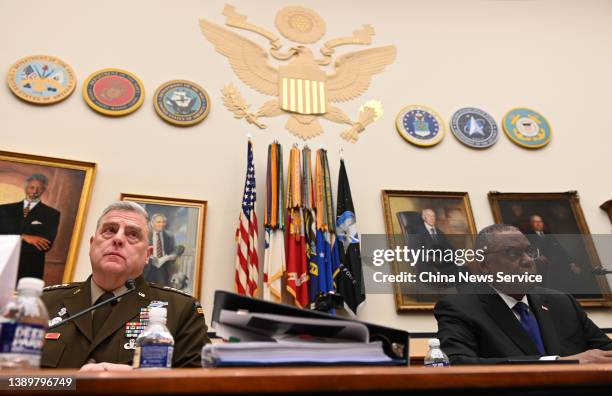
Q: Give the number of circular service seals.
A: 6